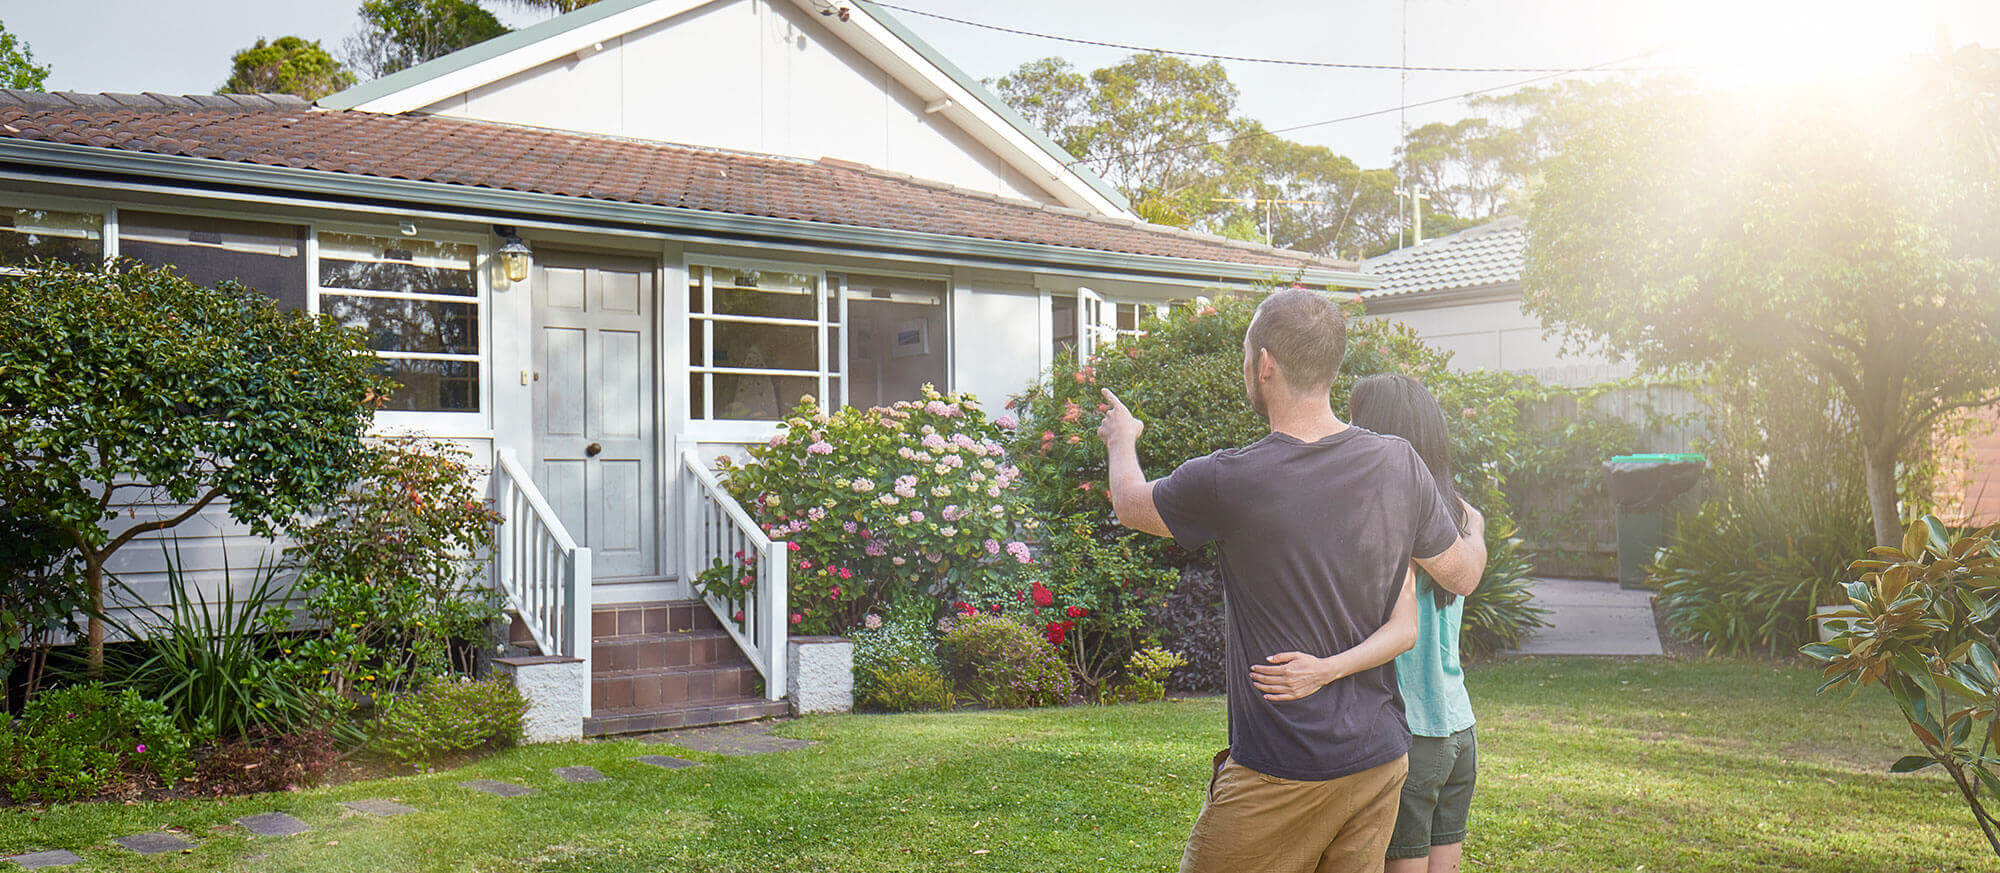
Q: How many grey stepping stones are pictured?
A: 7